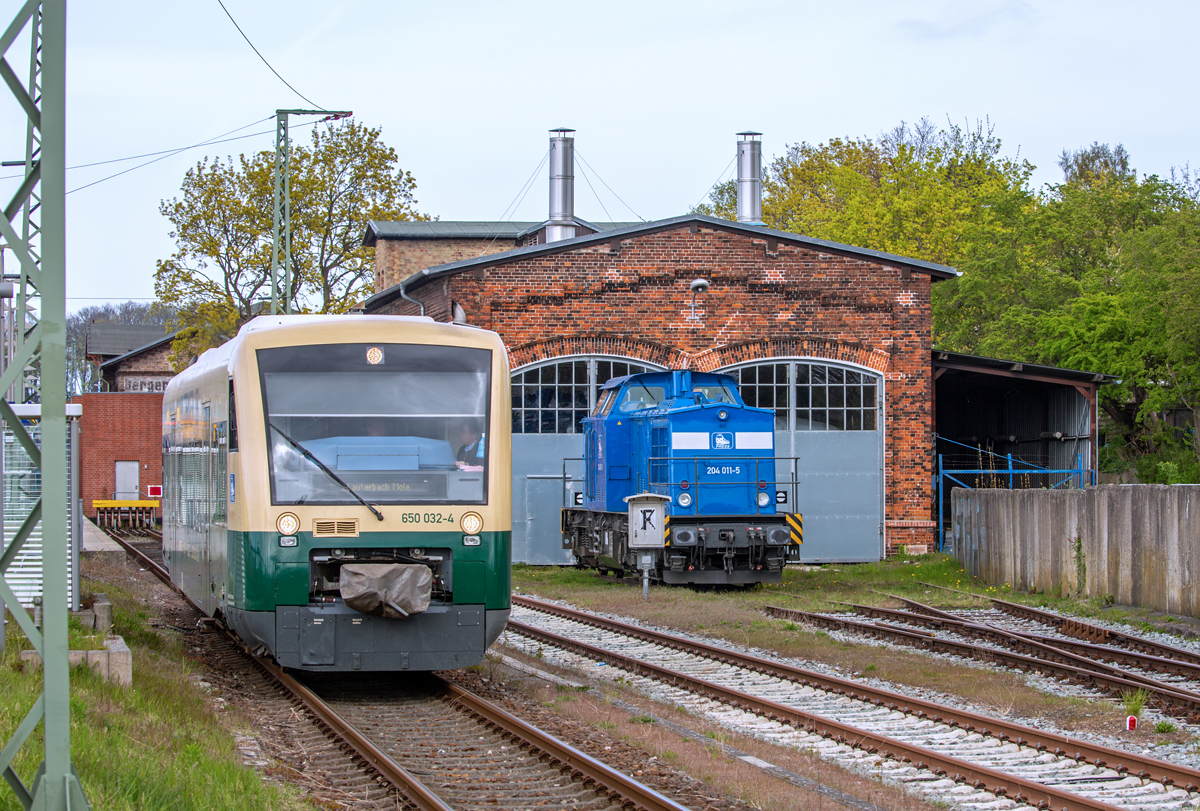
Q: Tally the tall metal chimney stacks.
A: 2